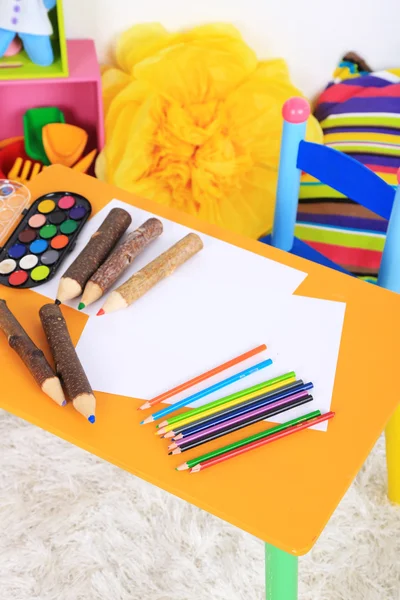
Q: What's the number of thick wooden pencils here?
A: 5